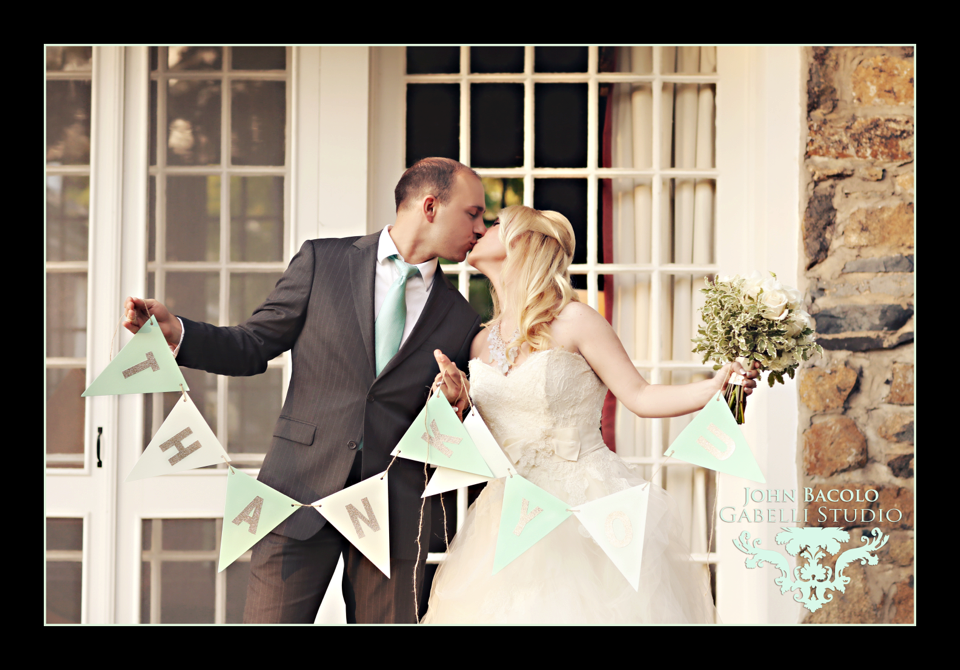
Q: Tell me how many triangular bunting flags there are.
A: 9